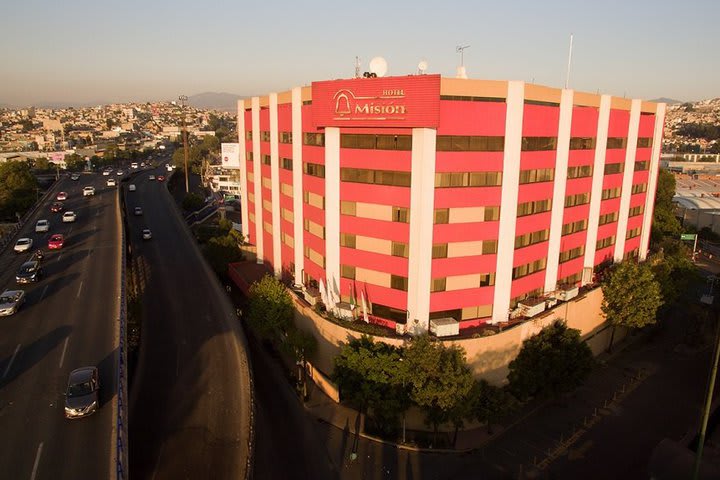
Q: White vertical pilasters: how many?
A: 11